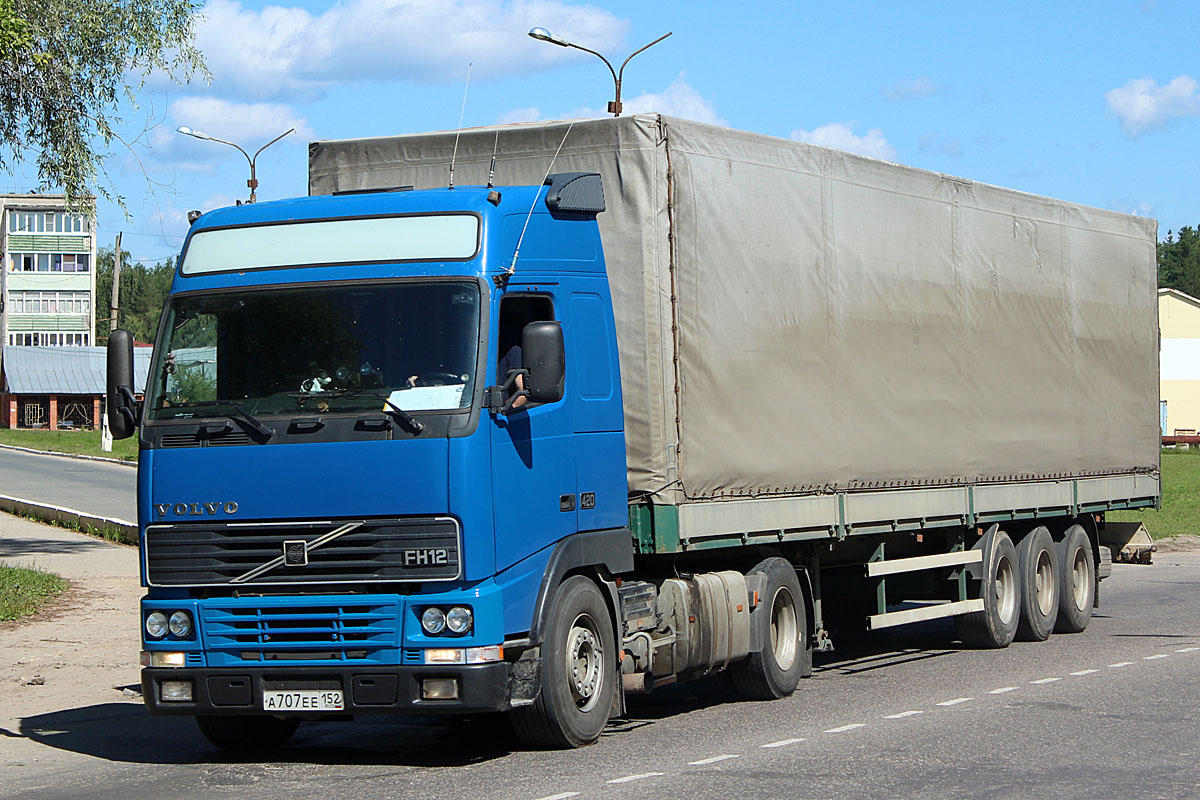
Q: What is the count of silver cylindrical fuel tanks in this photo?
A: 1